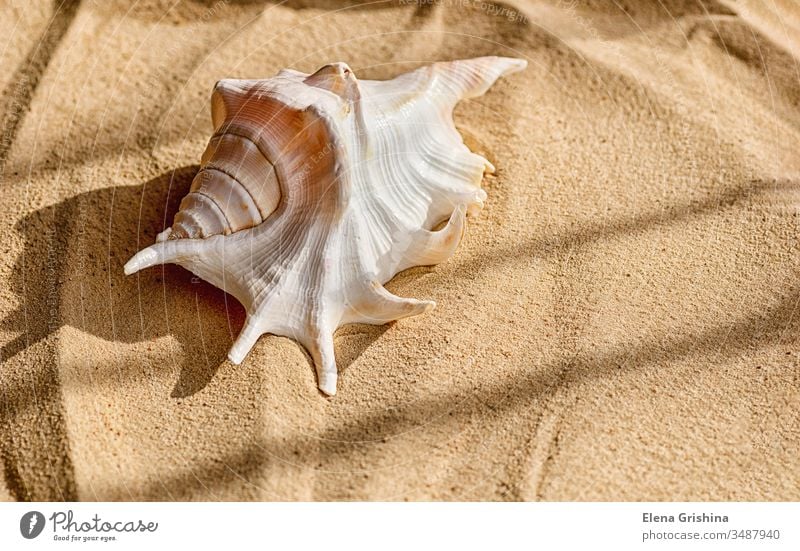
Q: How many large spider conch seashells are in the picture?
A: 1